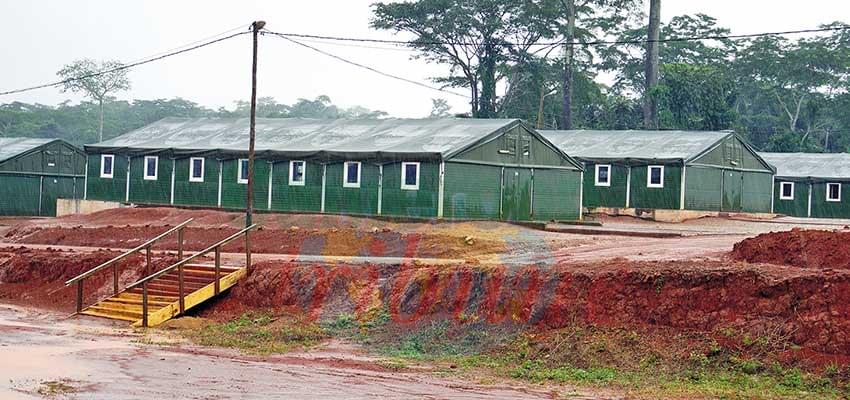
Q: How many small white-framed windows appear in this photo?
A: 11